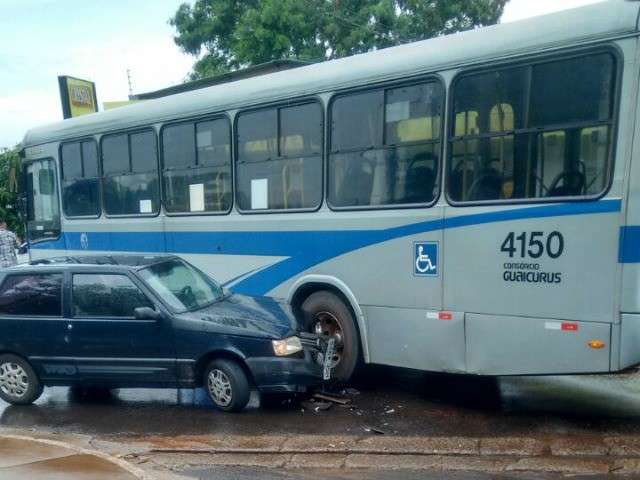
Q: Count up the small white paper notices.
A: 3